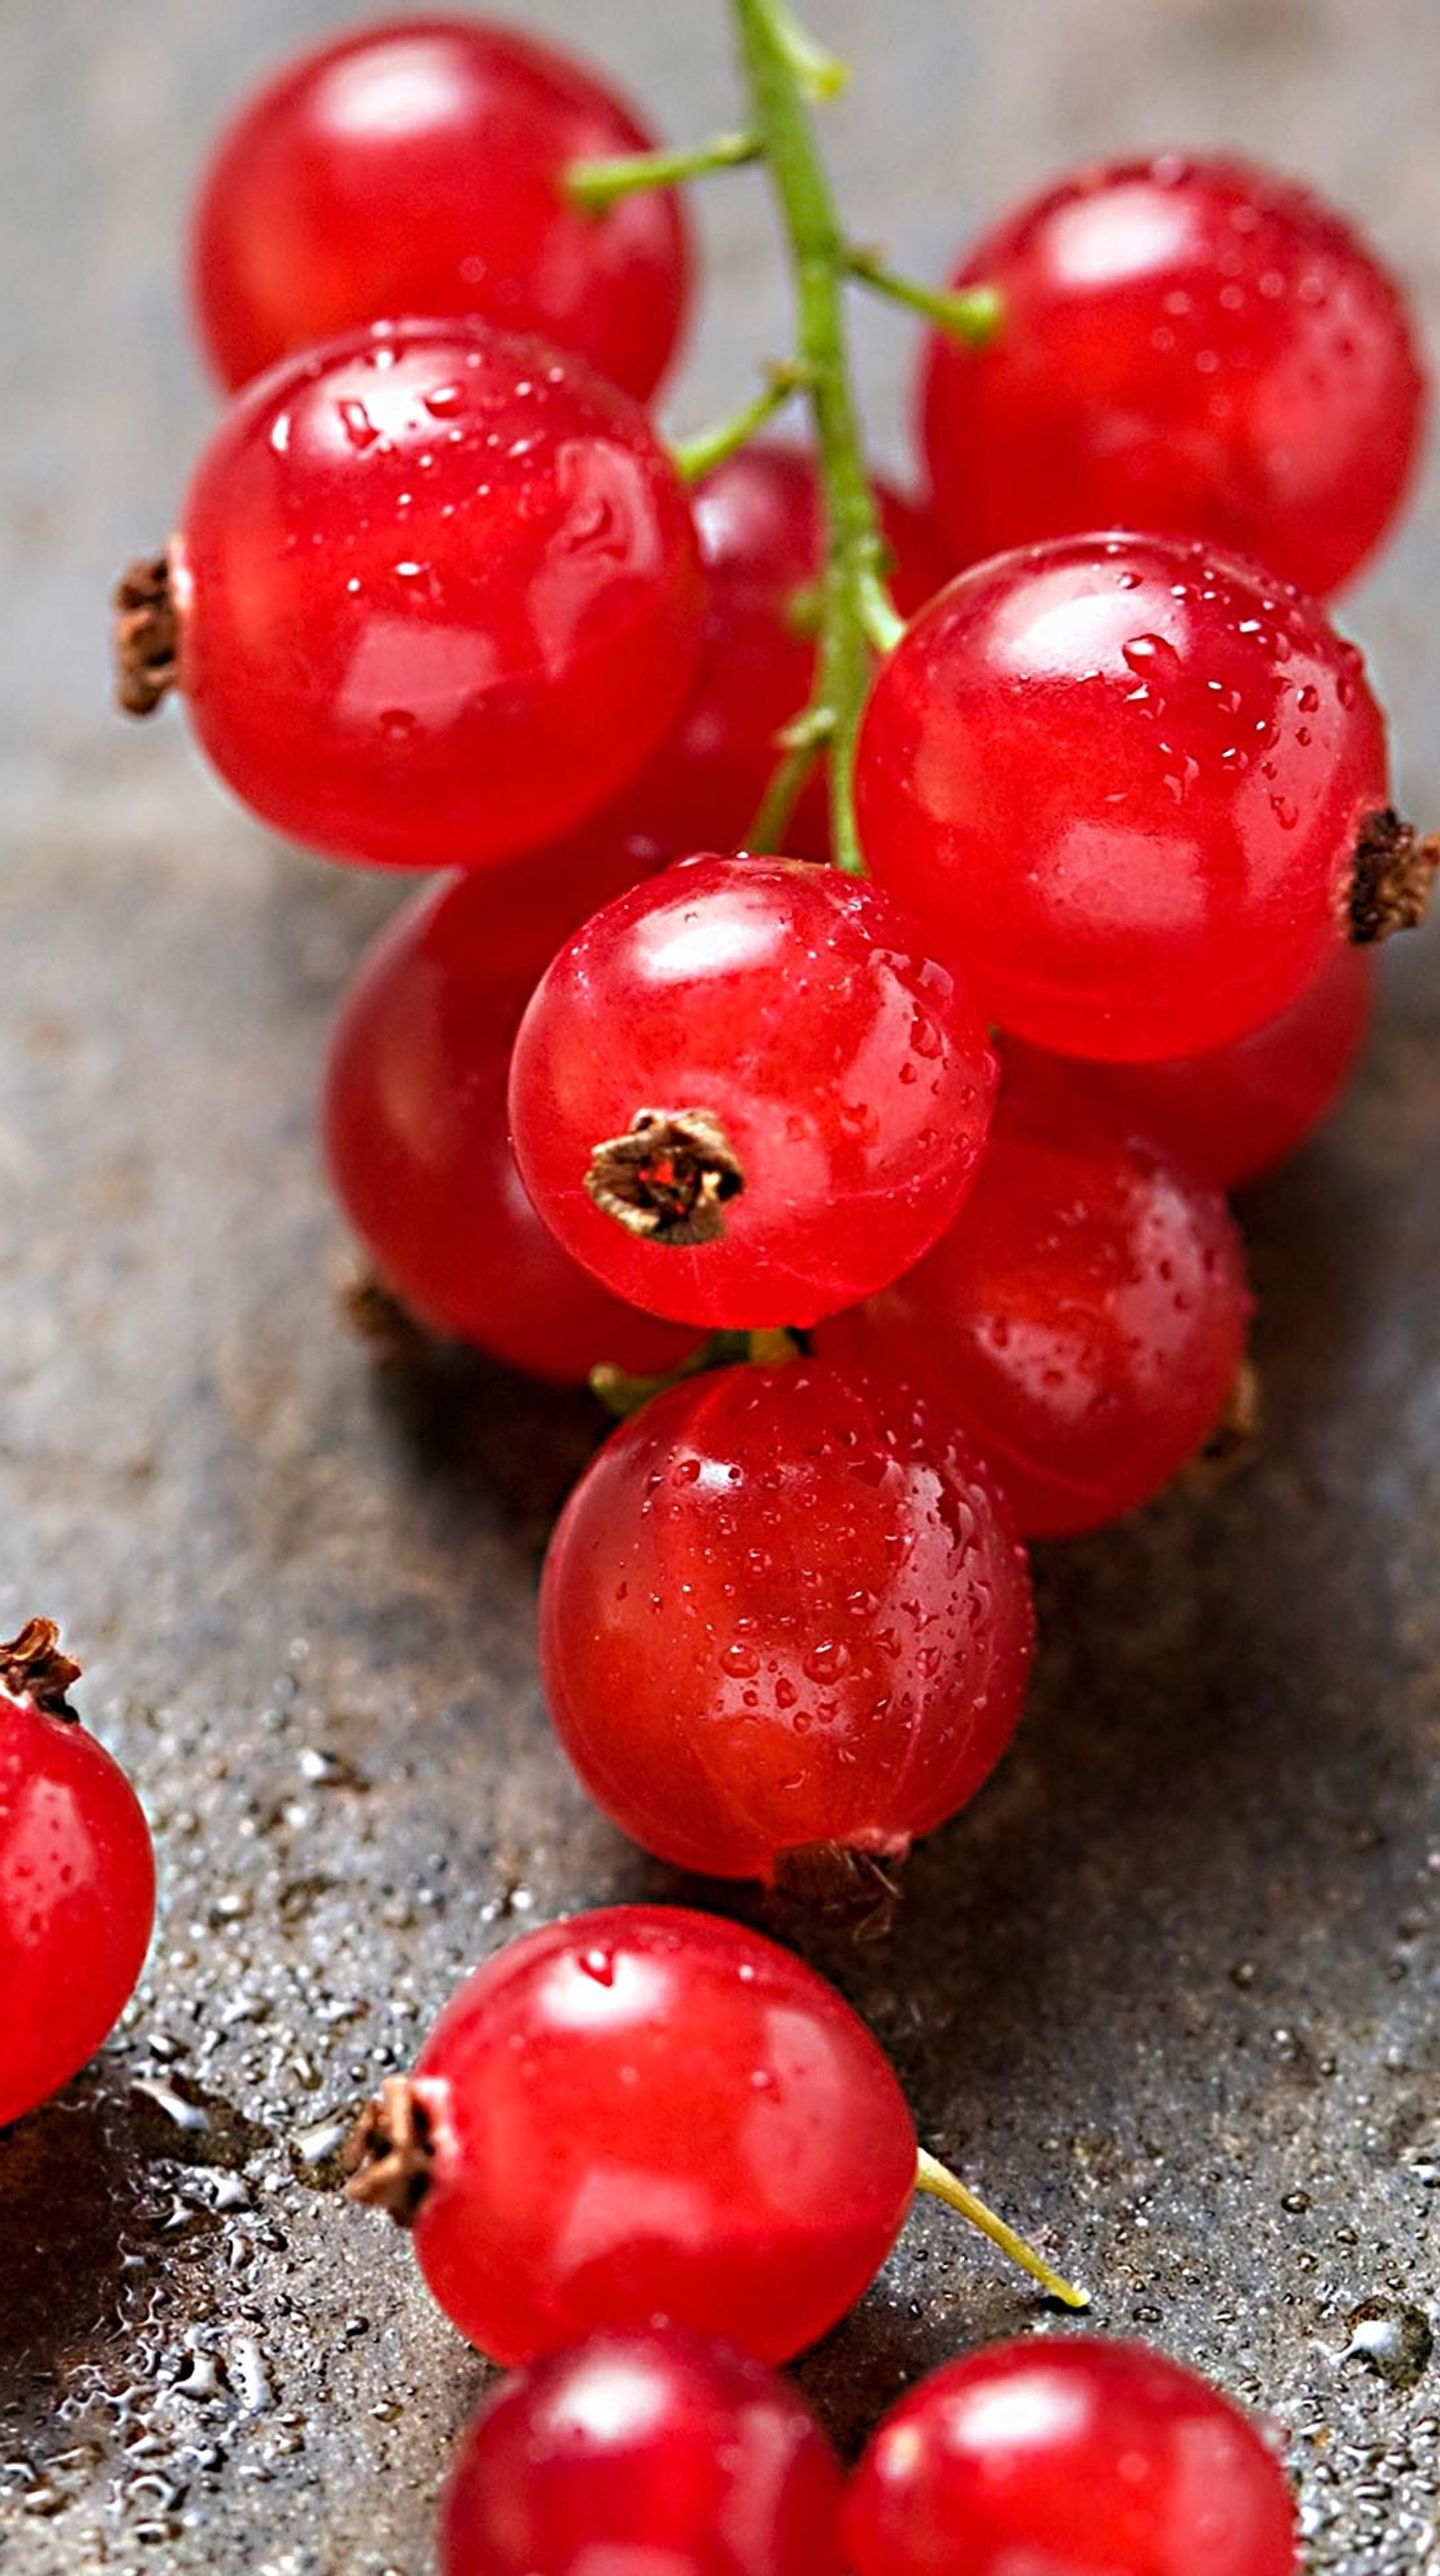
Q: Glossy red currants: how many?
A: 14